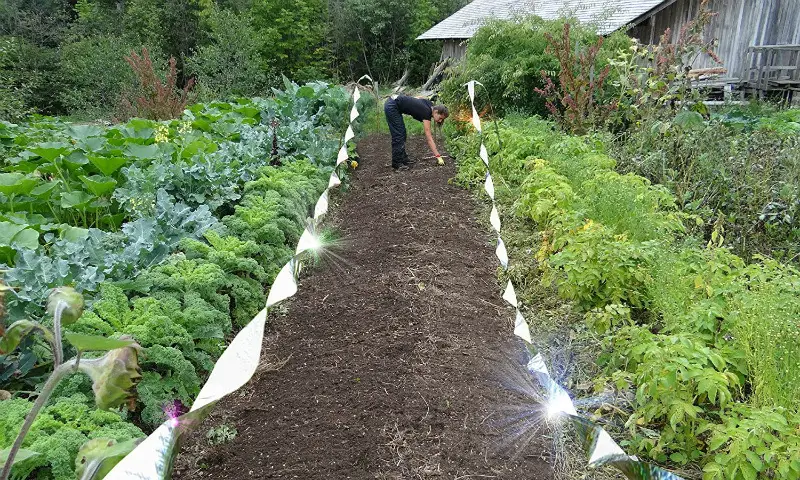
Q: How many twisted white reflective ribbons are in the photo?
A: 2